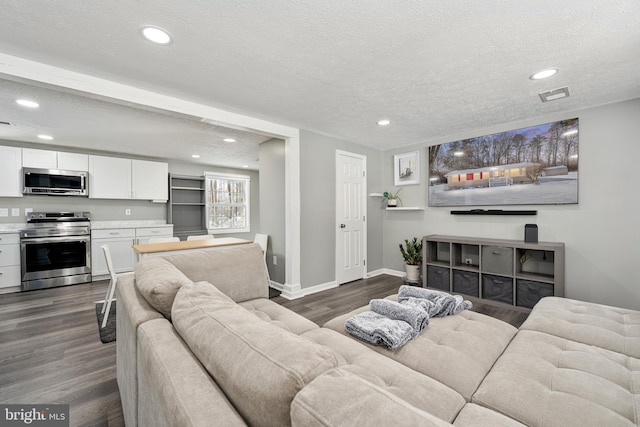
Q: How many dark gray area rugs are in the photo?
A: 1